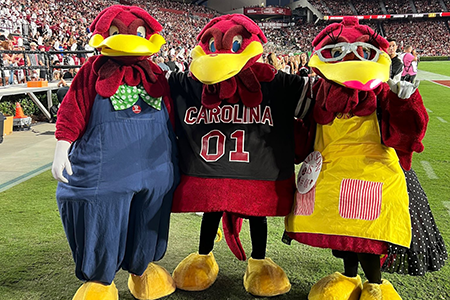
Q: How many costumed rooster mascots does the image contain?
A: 3